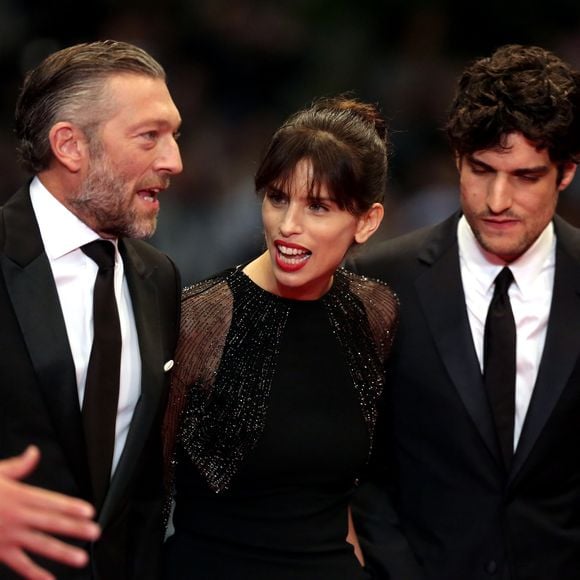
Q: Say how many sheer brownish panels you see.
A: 2